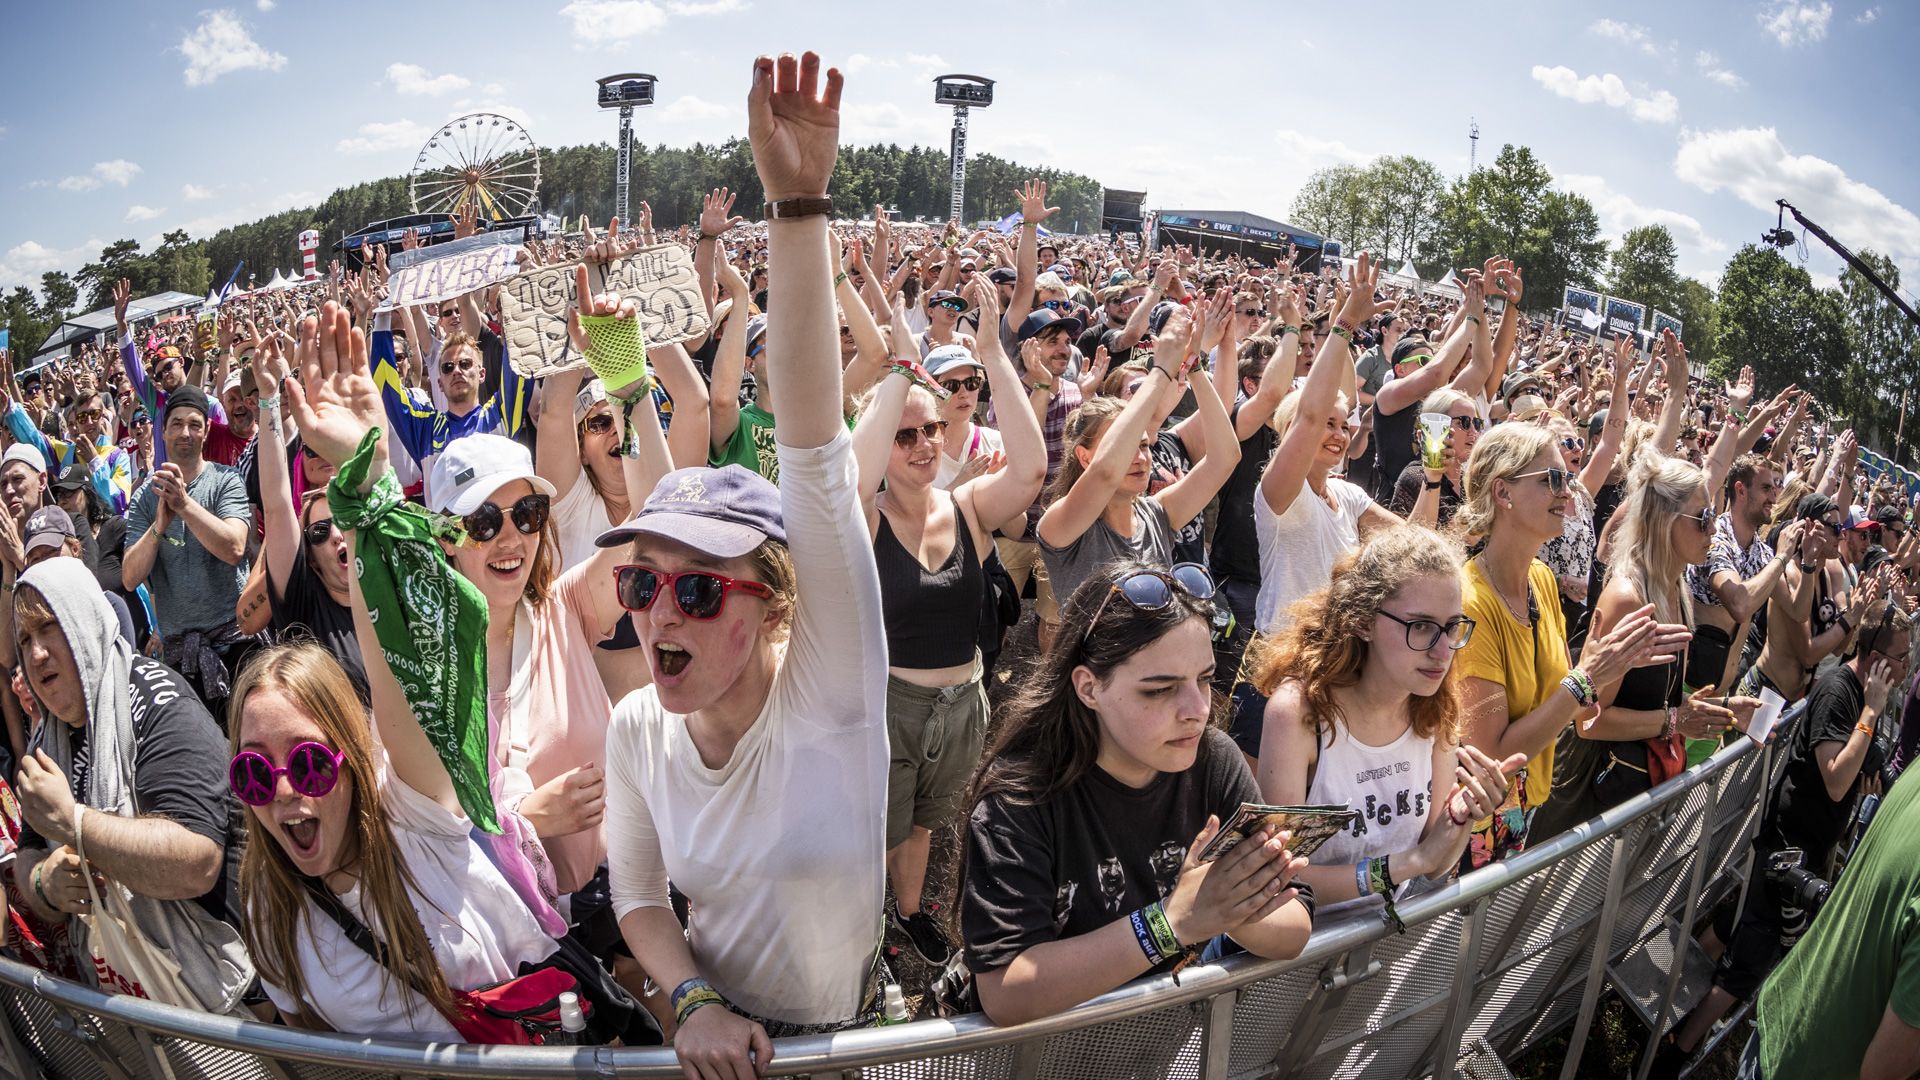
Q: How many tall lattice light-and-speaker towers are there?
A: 2